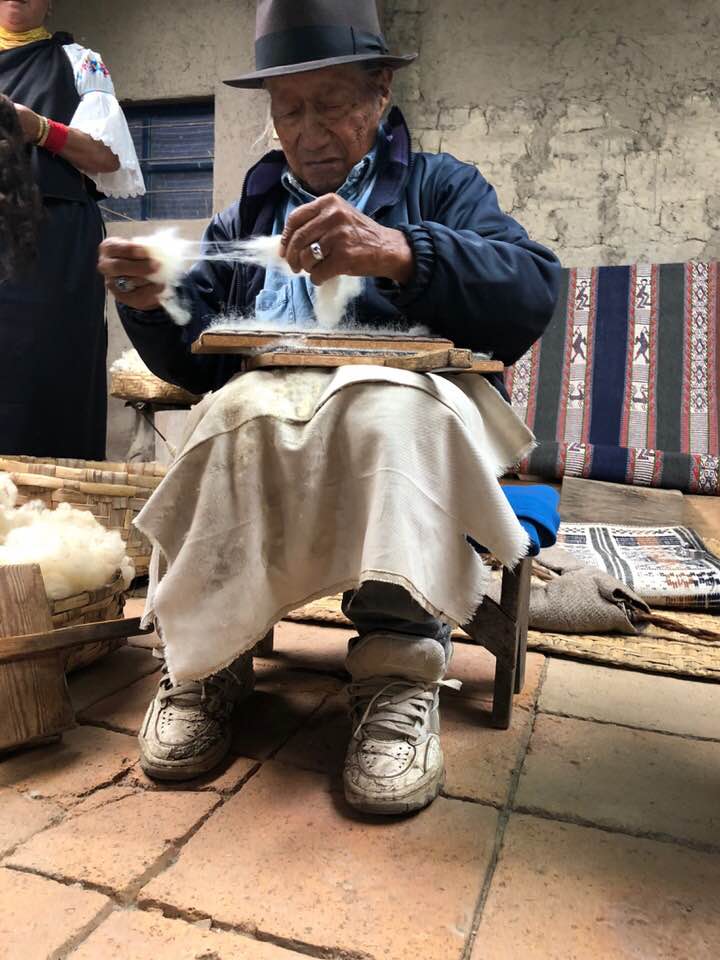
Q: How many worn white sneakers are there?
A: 2